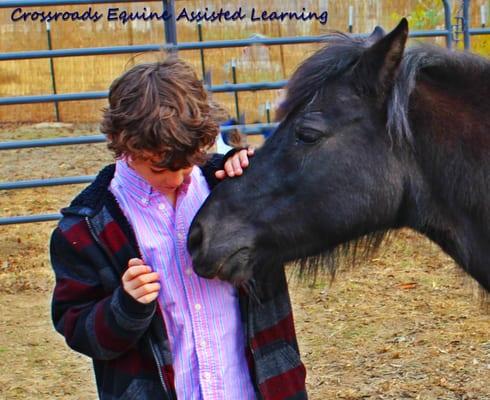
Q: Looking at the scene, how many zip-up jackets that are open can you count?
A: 1